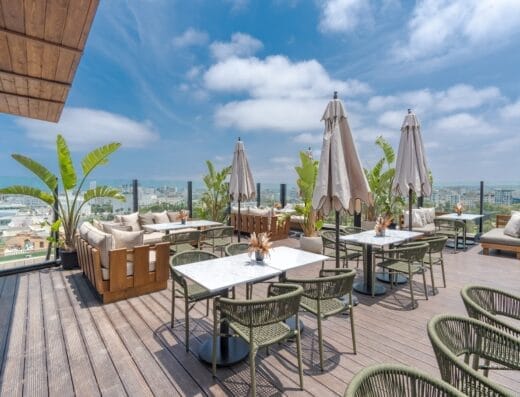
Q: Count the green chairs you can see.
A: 14